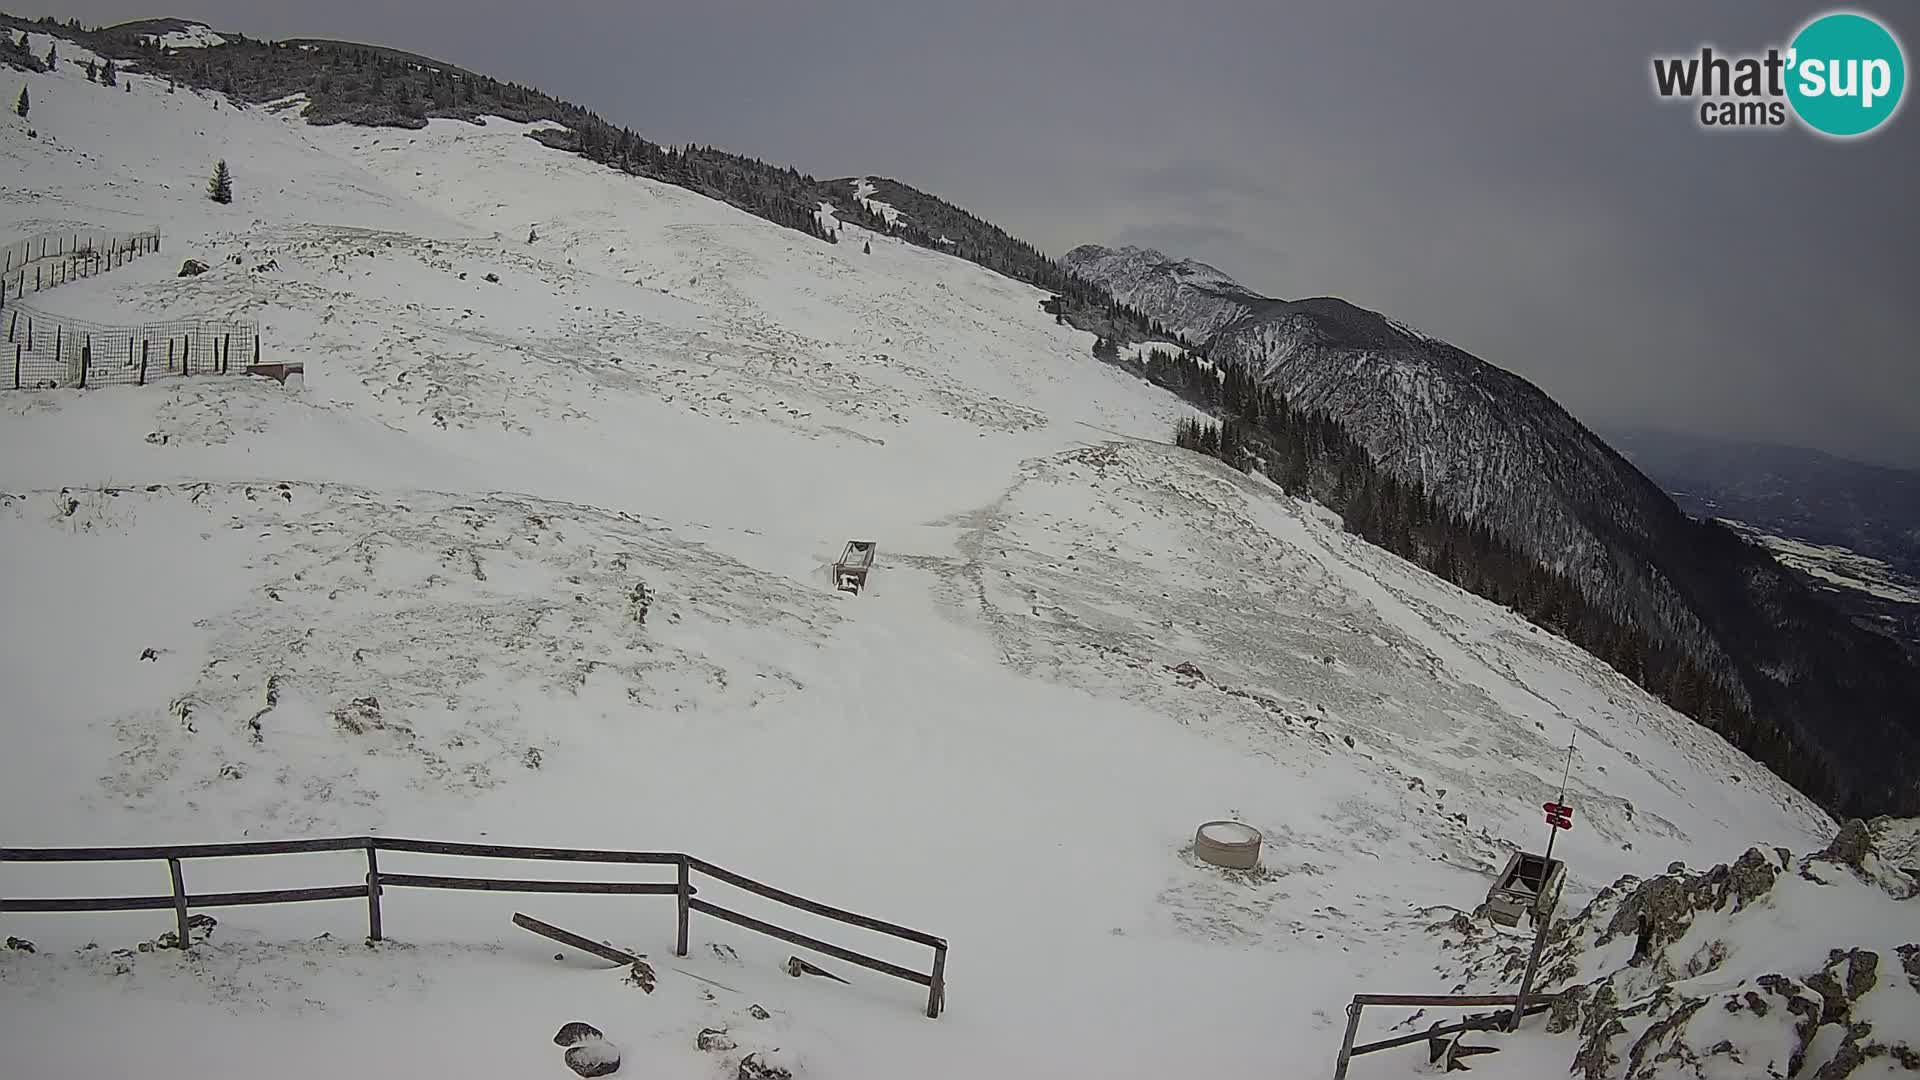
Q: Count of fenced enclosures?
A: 2